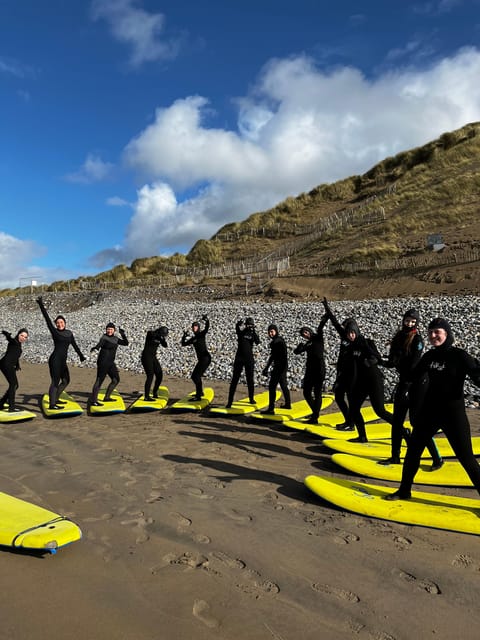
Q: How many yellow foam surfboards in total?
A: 13